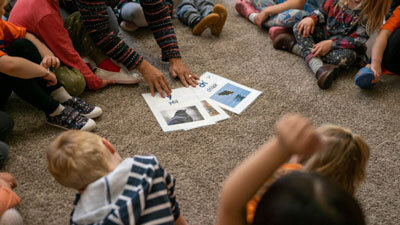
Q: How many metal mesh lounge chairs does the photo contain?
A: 0